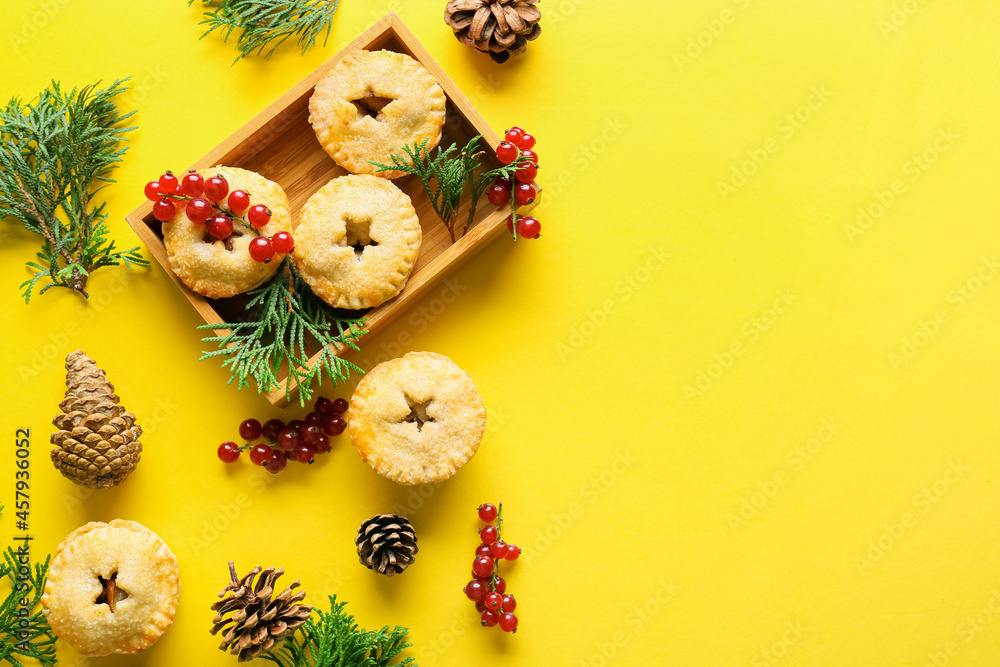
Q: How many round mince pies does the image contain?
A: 5